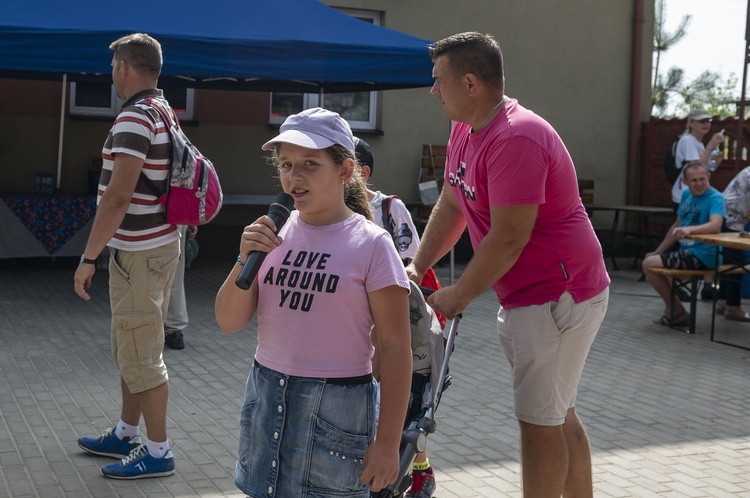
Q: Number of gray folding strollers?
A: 1